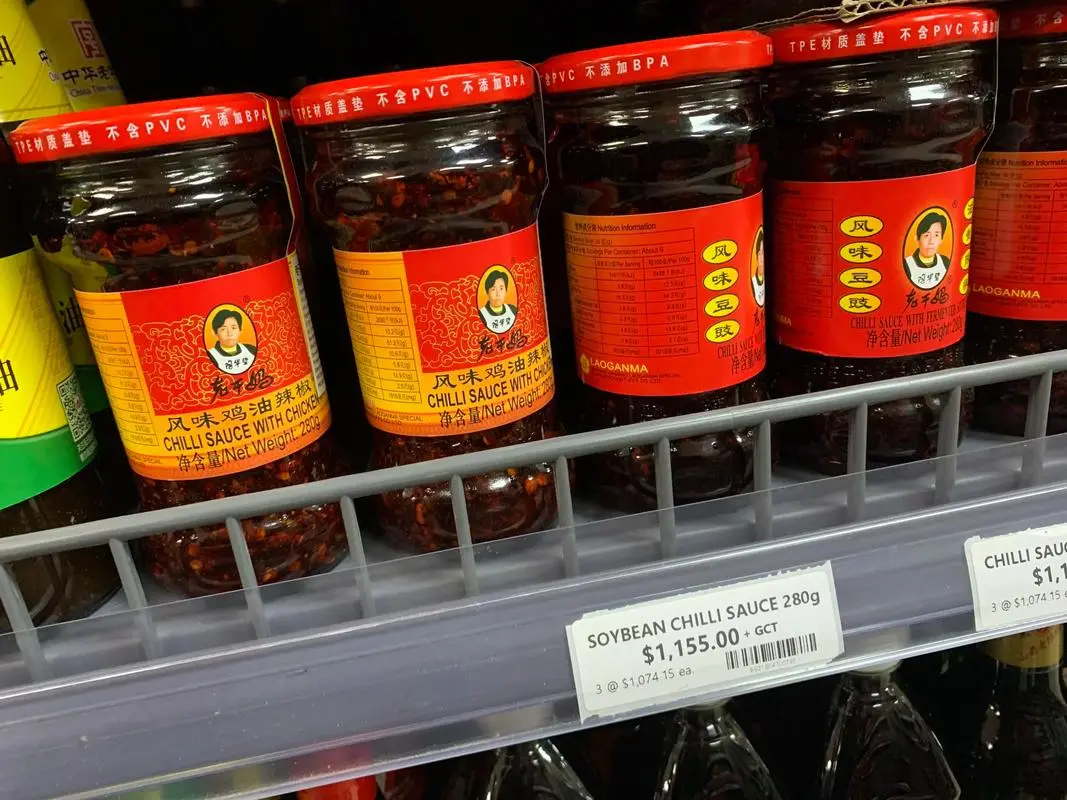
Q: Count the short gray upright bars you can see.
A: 11